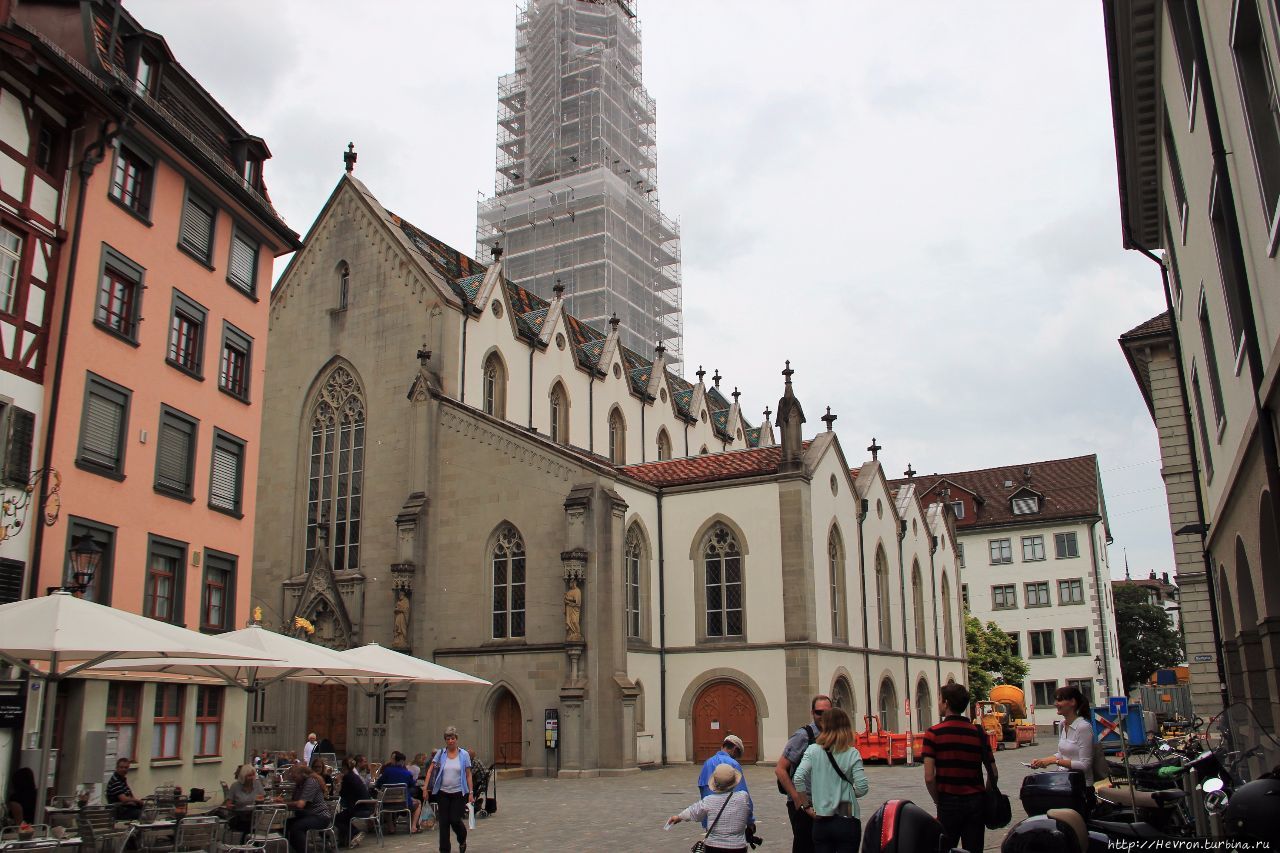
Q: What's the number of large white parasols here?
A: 3